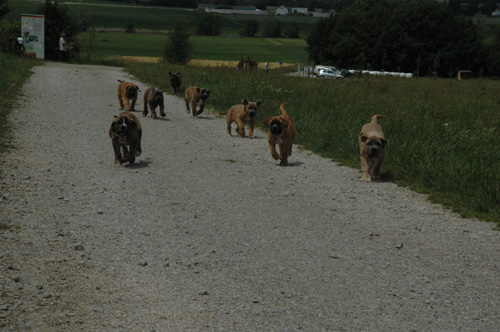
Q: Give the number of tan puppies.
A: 5